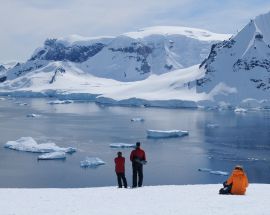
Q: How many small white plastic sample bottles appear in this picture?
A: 0